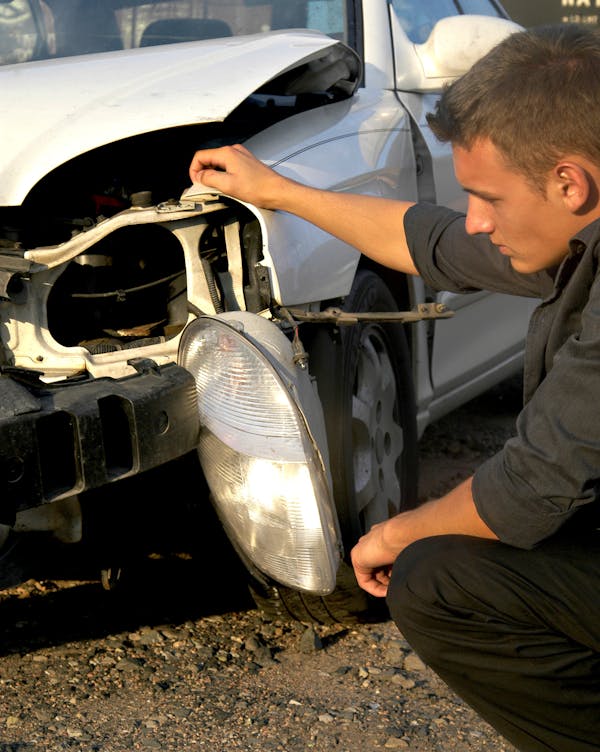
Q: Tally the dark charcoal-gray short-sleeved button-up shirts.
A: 1